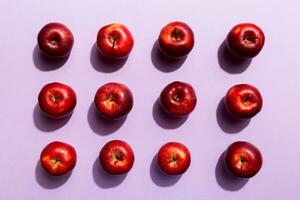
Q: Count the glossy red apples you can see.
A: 12